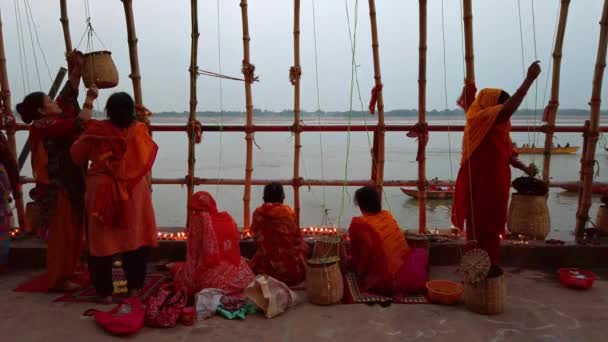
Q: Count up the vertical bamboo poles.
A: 11